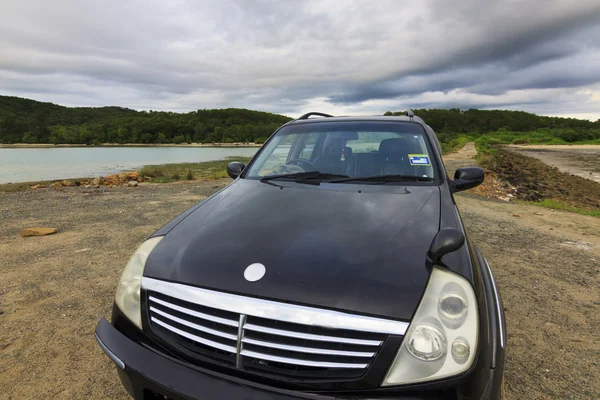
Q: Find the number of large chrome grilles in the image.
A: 1